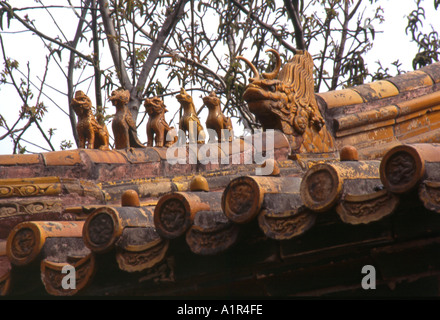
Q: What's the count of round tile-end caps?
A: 6